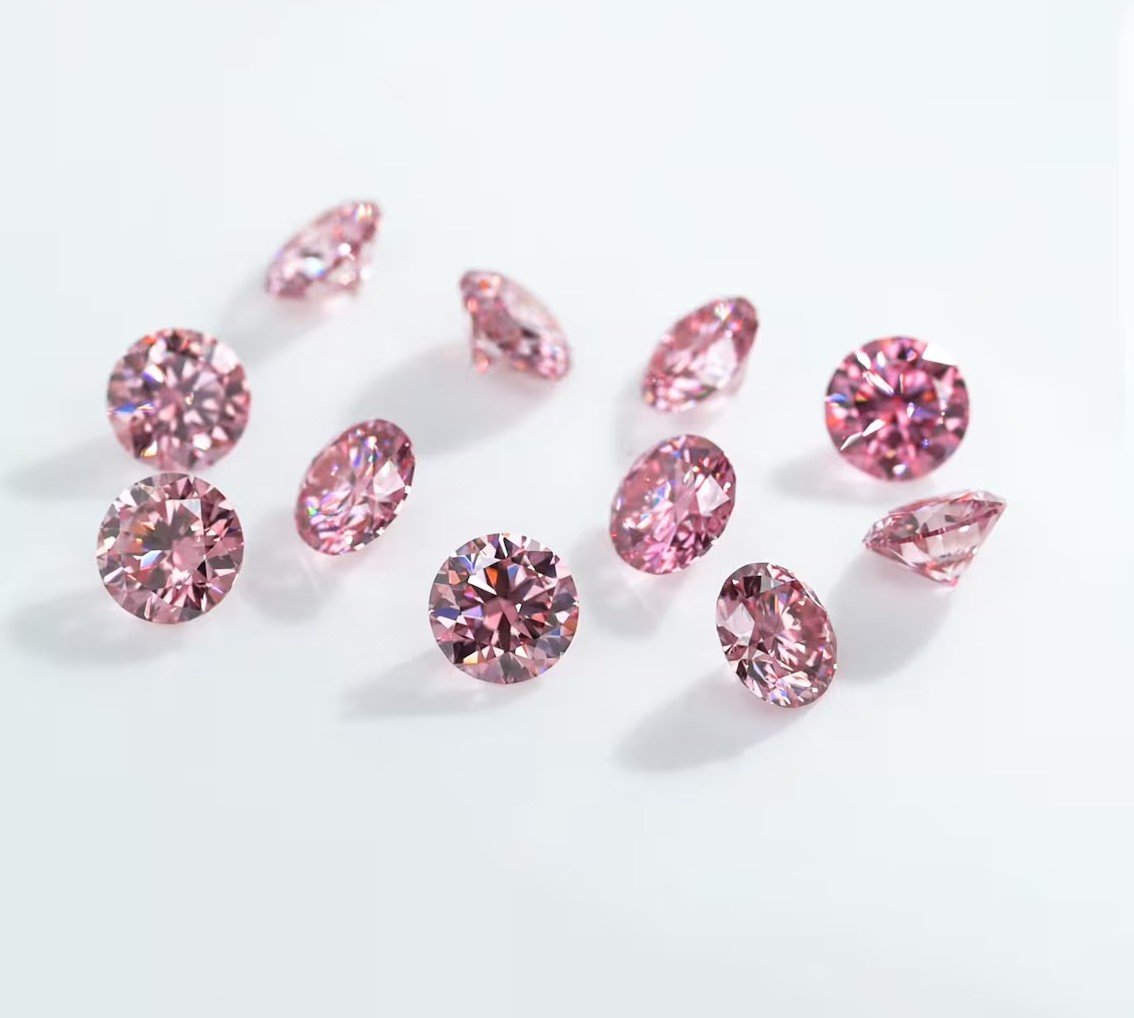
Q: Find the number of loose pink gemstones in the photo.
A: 11